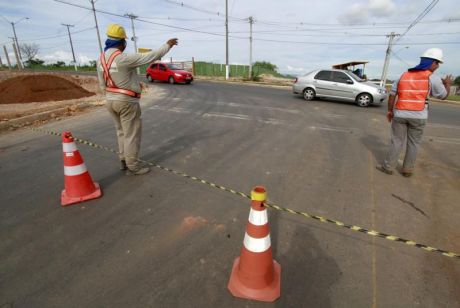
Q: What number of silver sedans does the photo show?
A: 1